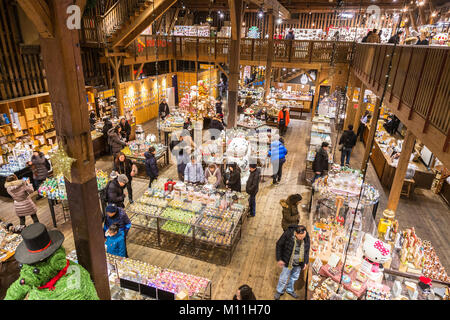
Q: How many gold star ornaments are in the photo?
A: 1